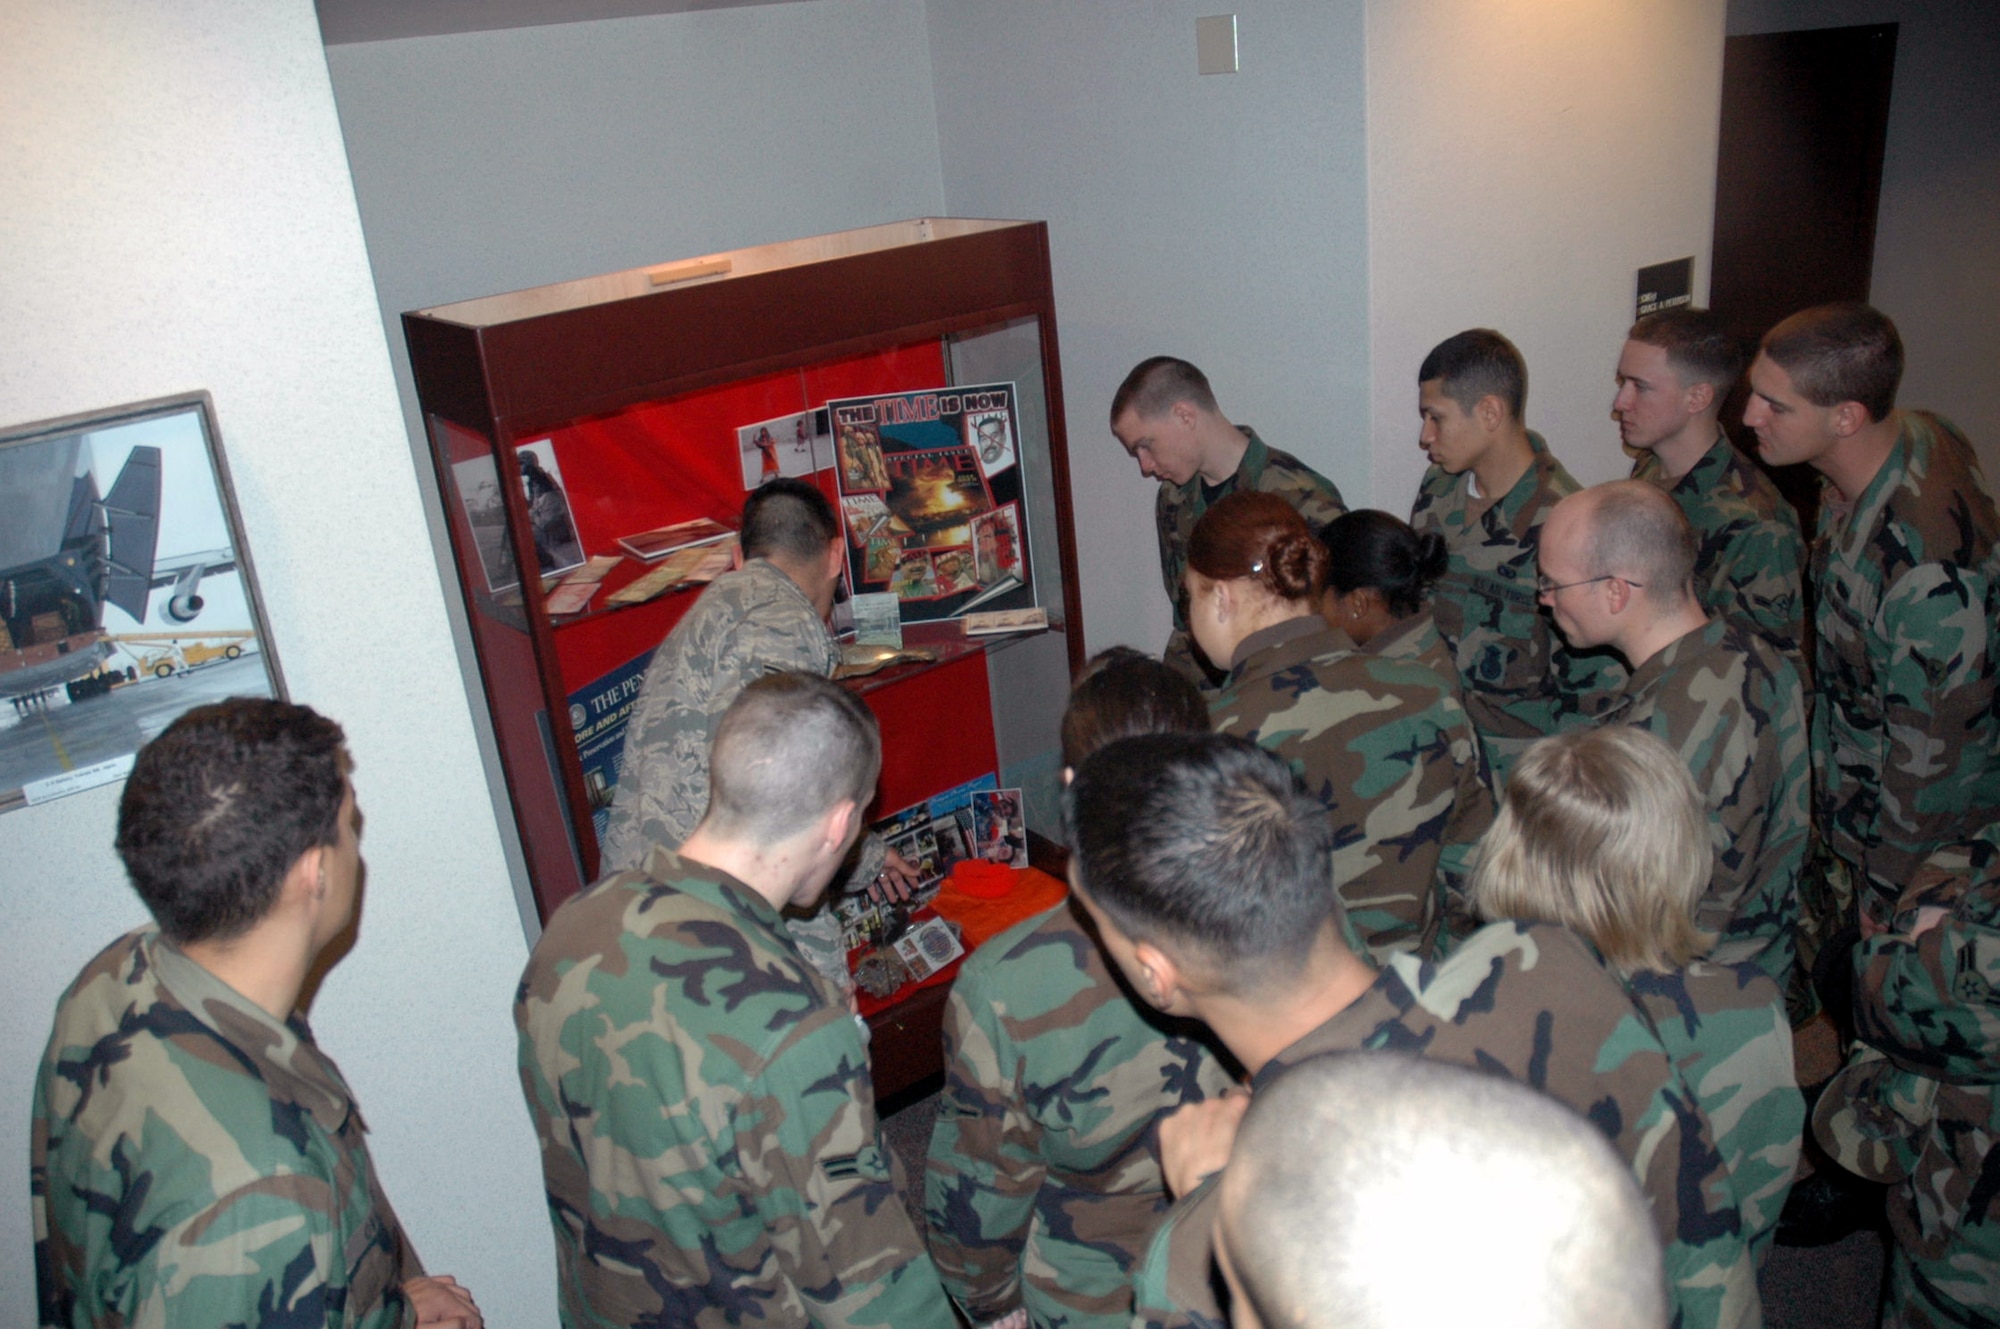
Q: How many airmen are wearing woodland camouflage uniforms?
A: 14